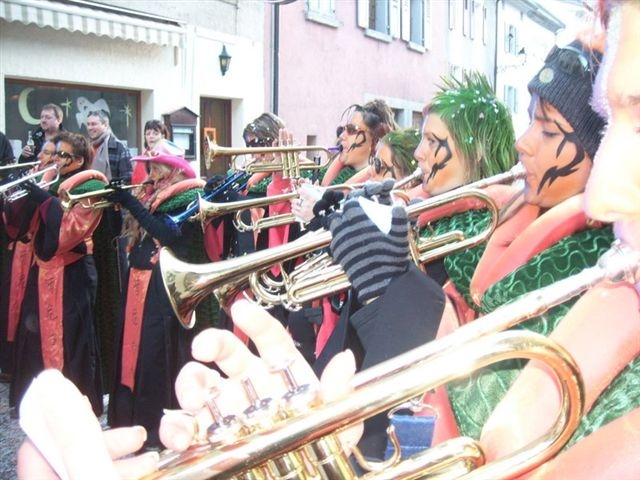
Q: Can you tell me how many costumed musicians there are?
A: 9